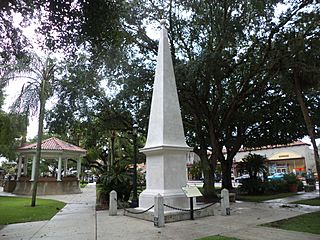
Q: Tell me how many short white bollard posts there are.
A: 3